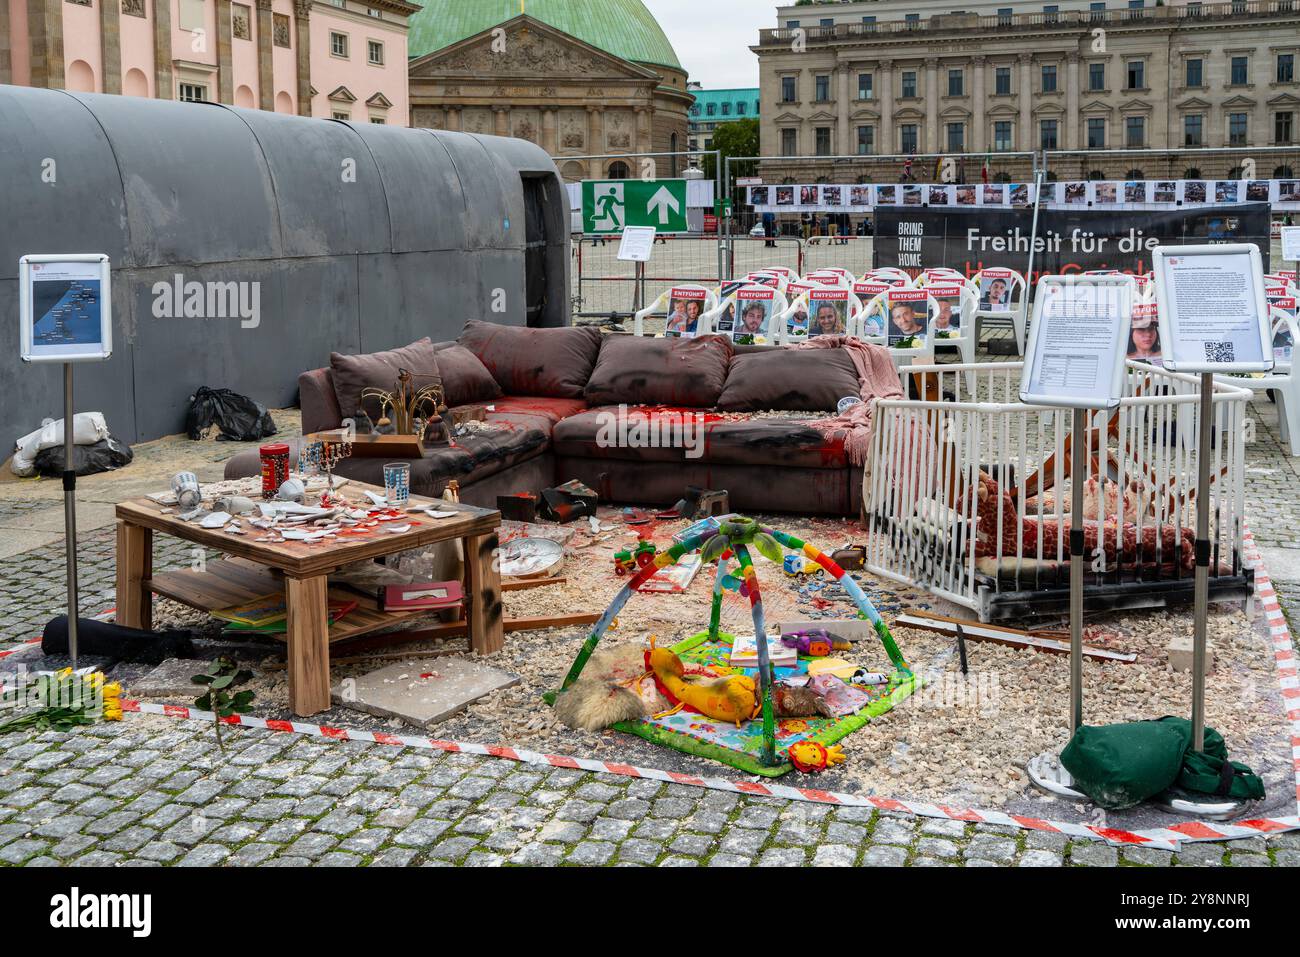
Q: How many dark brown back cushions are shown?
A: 5